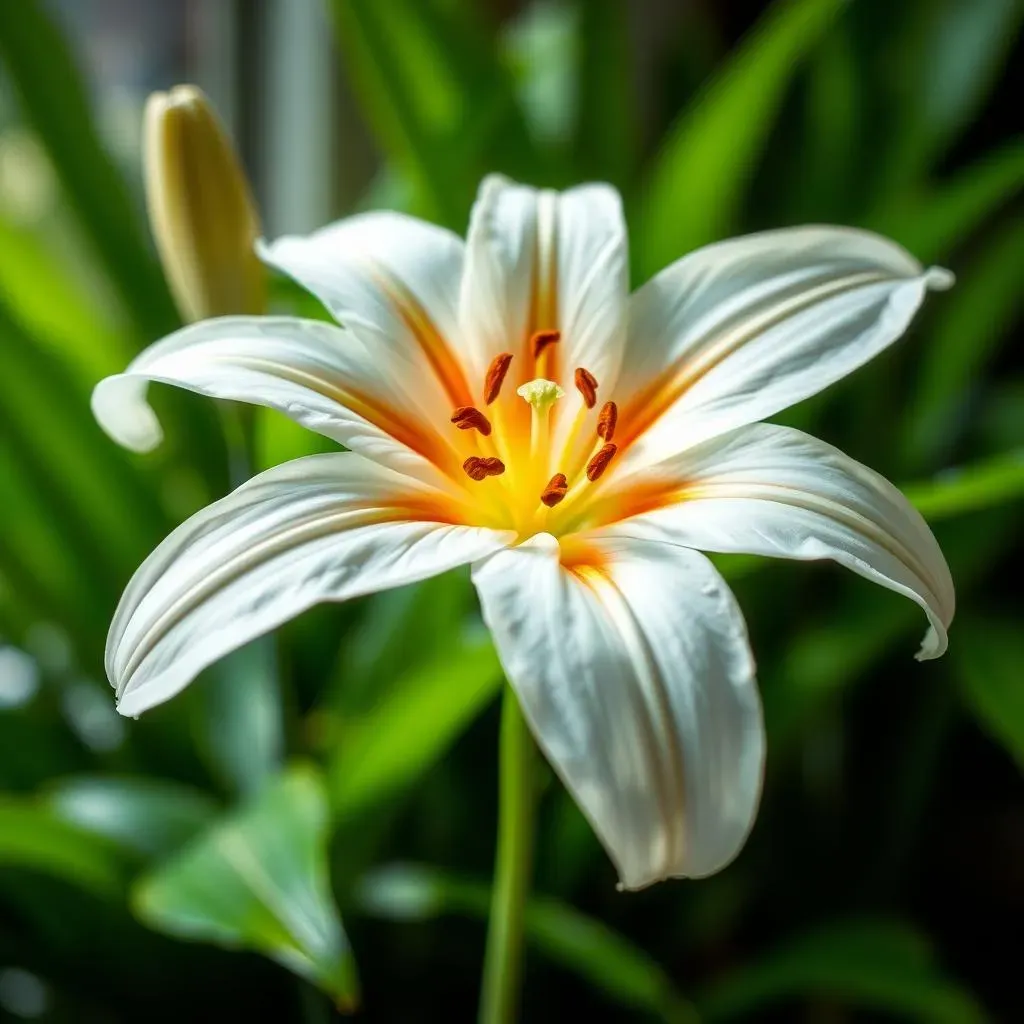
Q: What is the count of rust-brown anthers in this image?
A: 8